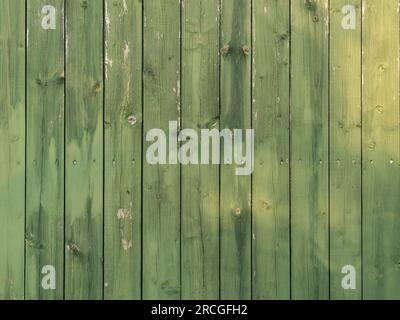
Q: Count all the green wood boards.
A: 11